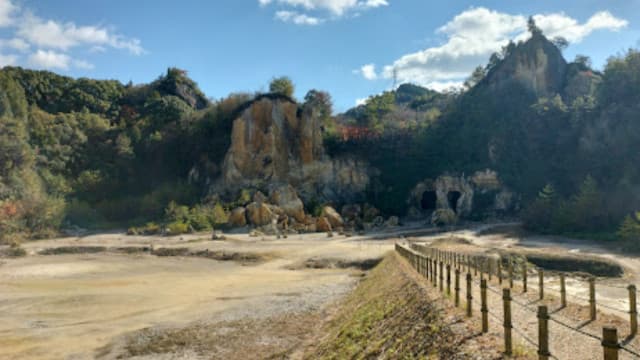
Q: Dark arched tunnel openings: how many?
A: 2